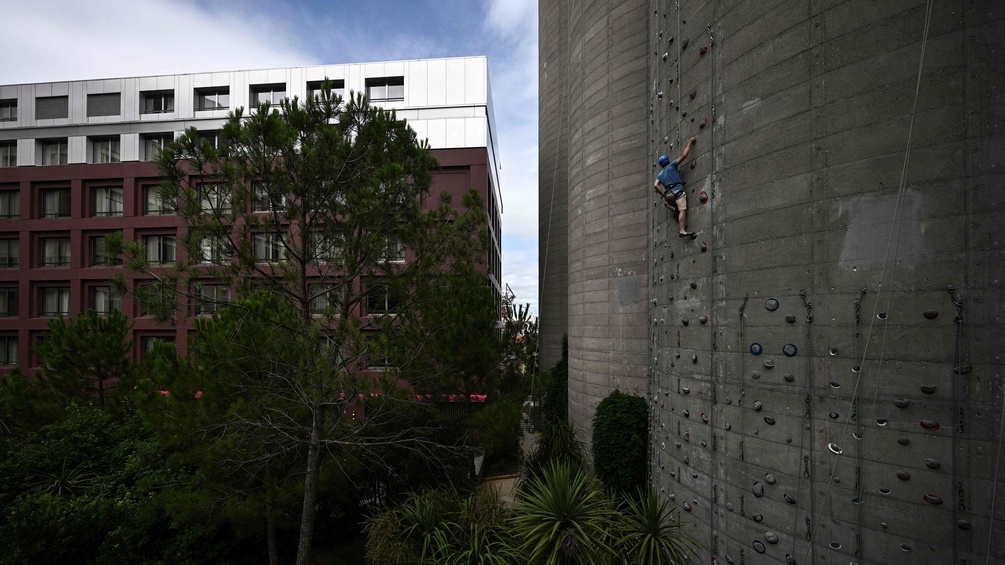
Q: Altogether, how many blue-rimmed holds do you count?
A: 5